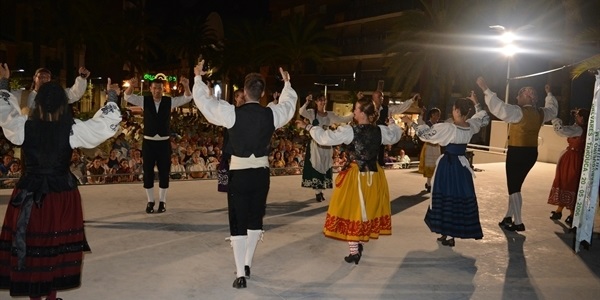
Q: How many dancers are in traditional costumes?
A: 12